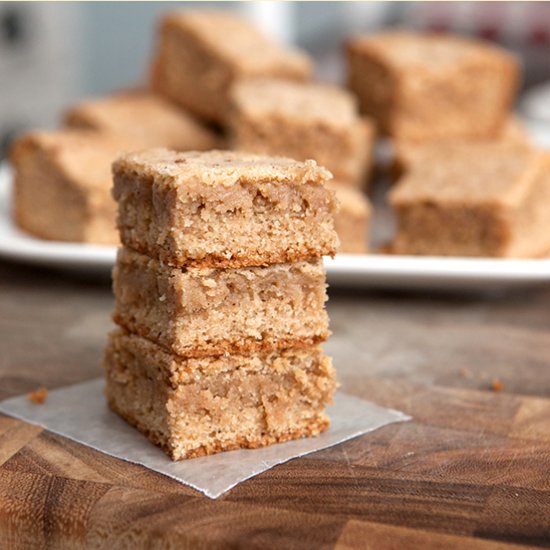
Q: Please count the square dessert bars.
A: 11